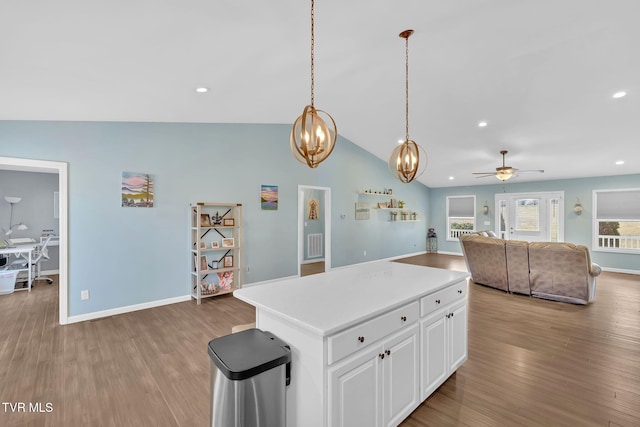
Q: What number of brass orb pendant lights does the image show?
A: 2